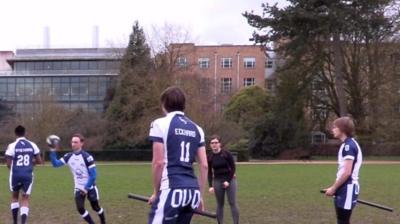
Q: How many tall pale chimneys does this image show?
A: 2